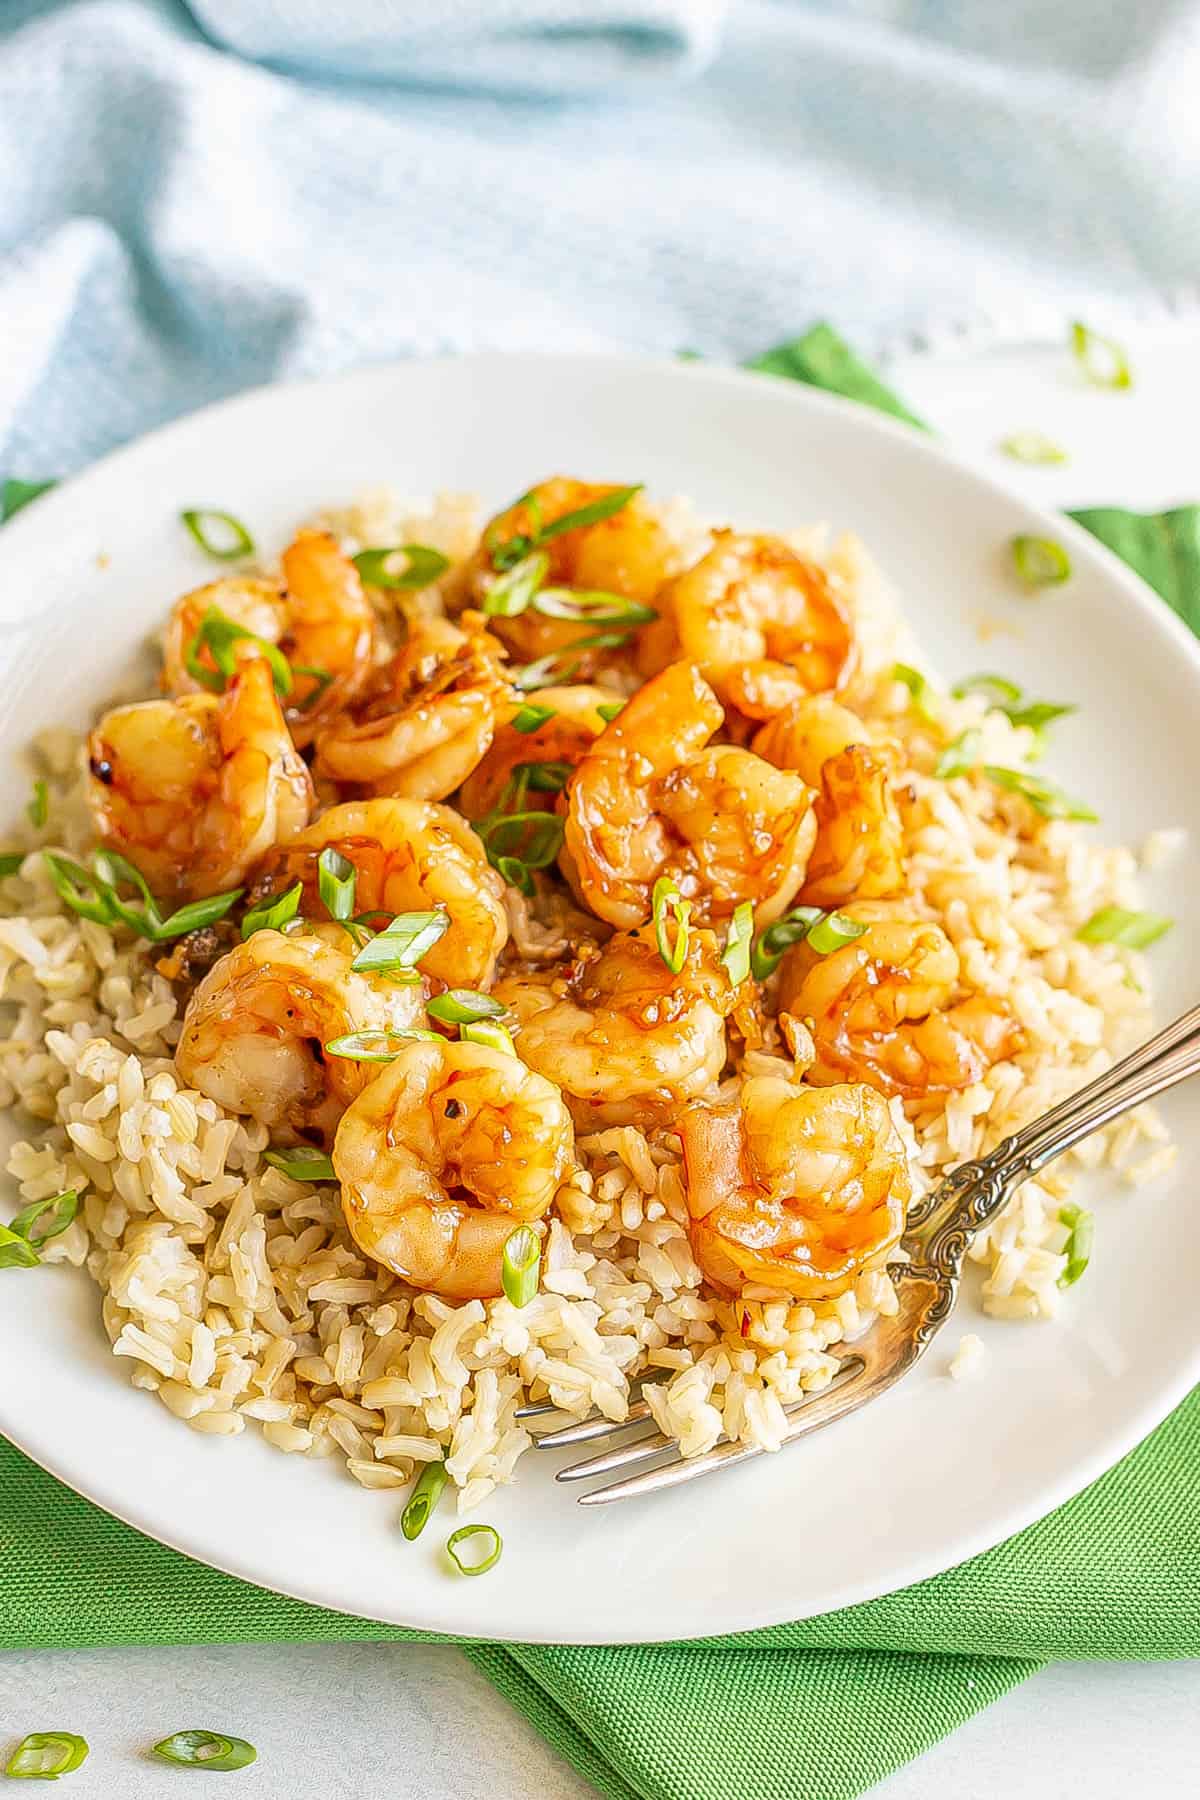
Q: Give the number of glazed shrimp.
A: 14